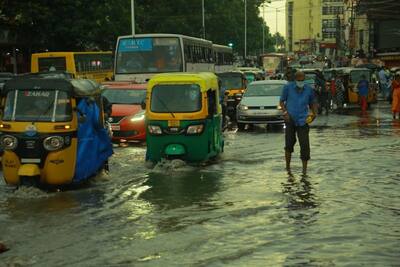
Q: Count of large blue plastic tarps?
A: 1